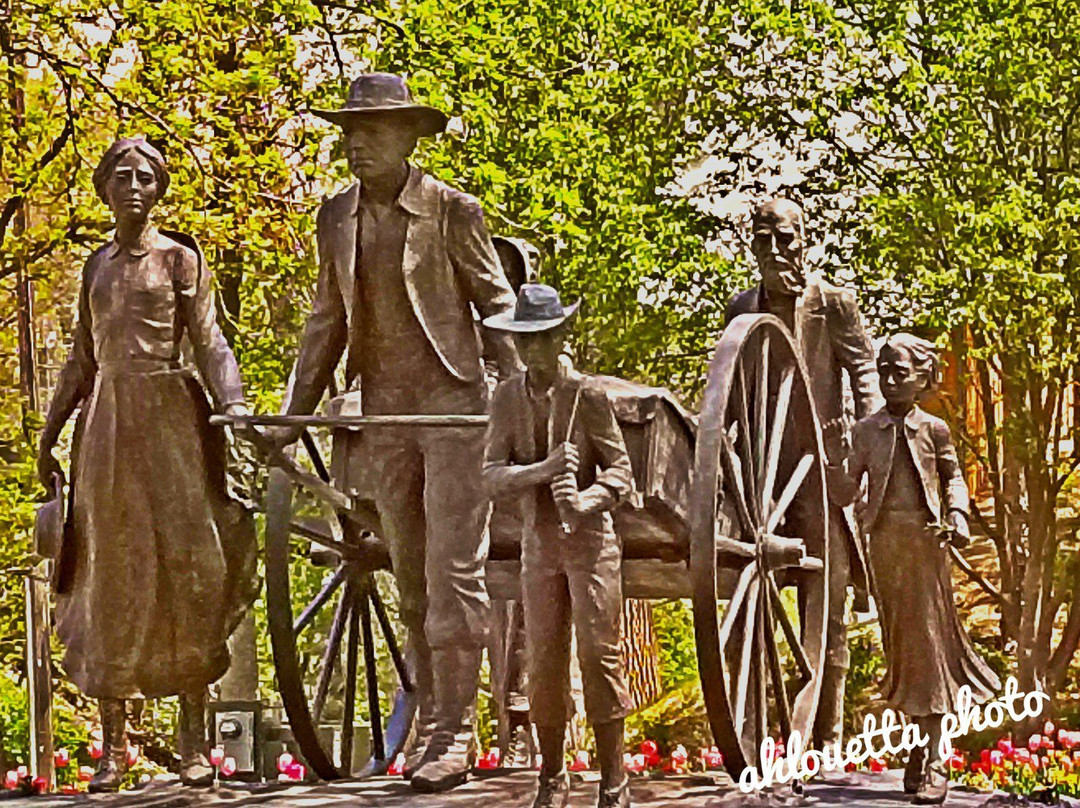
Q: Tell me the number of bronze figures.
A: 5